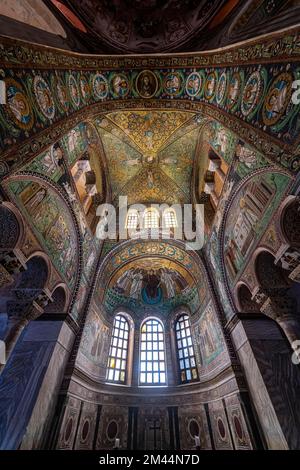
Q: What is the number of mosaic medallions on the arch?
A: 15